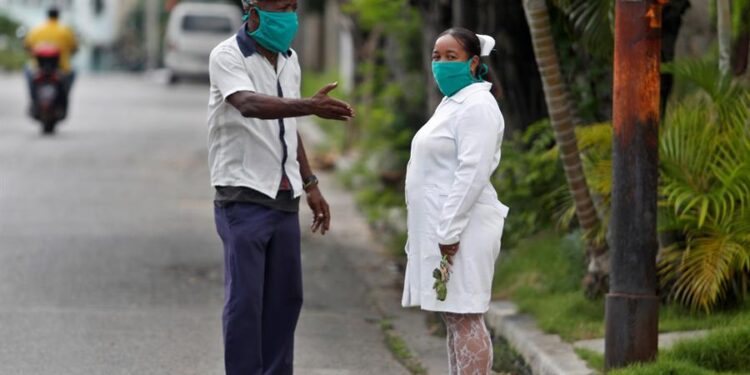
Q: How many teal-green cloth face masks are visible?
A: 2